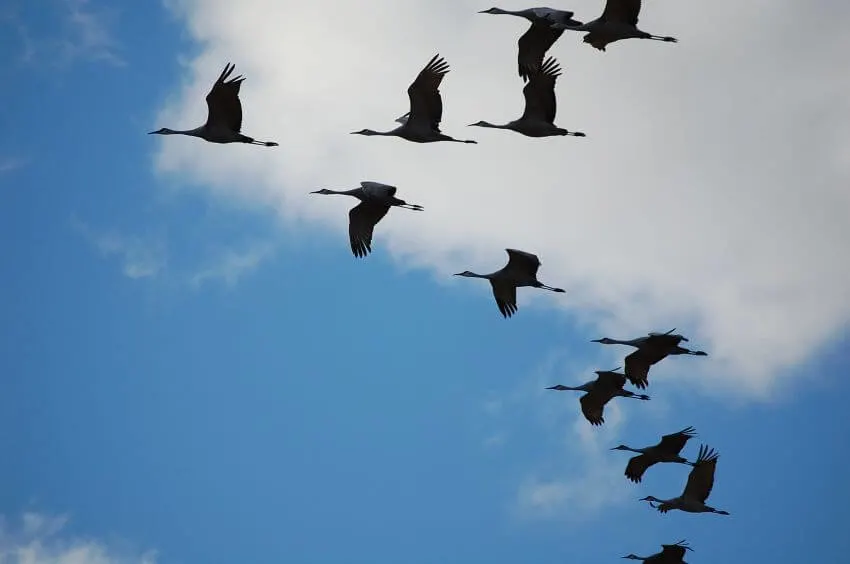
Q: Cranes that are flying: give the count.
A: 12